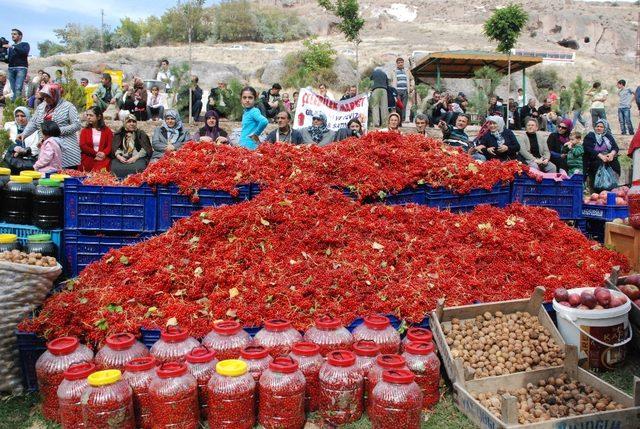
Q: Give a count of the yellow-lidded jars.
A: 7